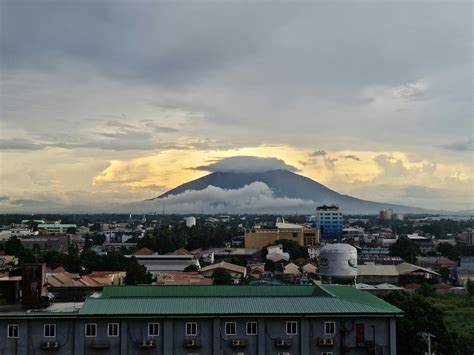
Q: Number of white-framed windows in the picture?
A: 10